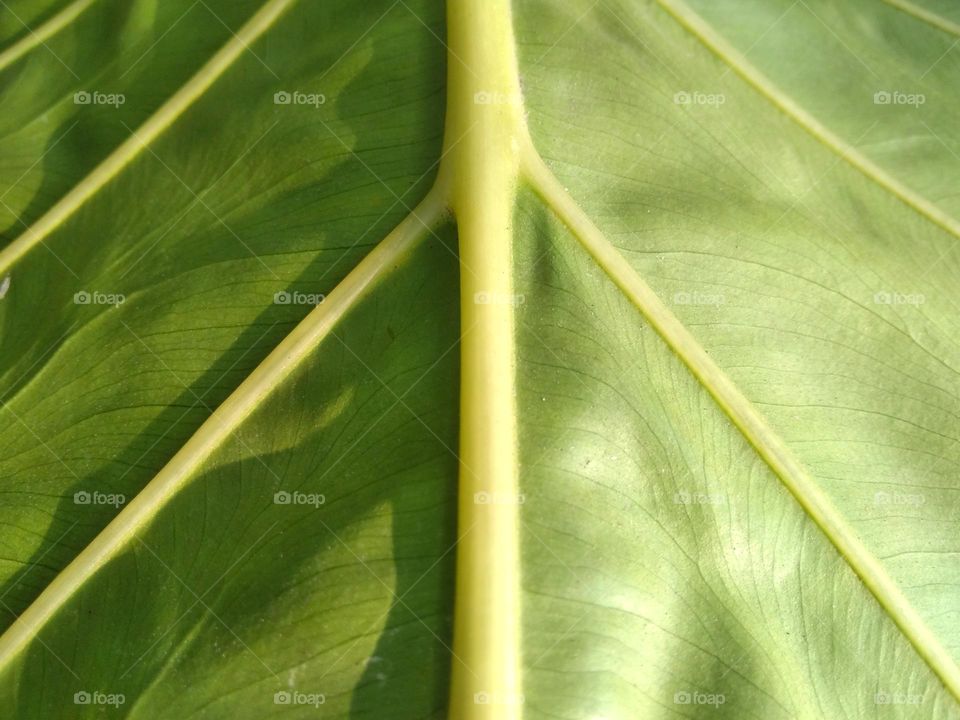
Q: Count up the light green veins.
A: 7